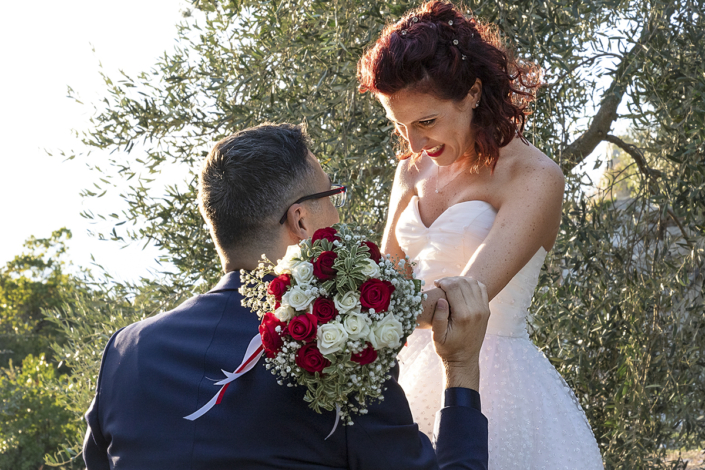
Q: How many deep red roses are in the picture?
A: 10